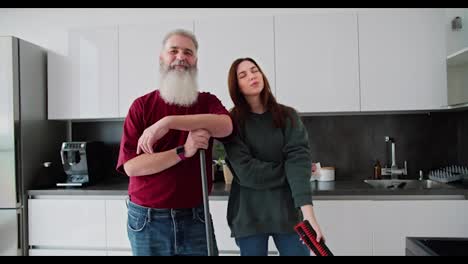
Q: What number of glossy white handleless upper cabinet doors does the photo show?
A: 5